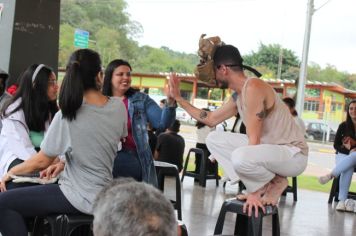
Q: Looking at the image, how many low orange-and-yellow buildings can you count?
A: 1